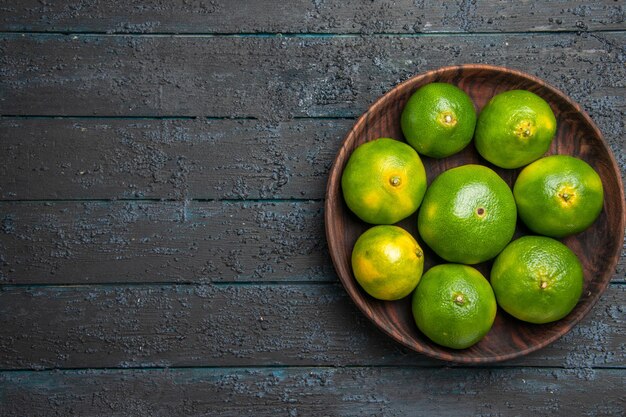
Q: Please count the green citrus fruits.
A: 8